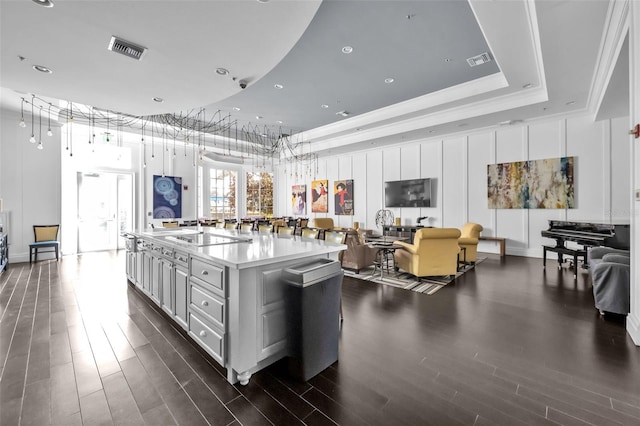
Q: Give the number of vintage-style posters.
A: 3